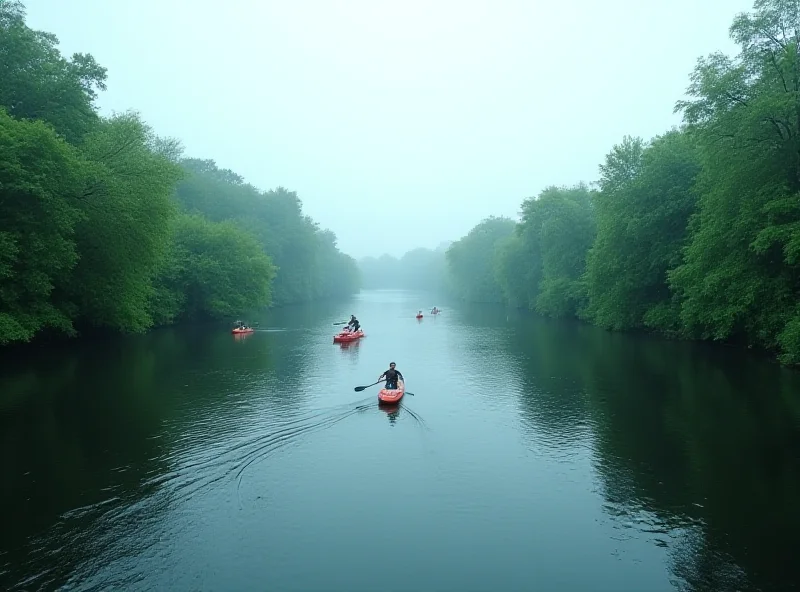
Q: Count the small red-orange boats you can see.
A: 5